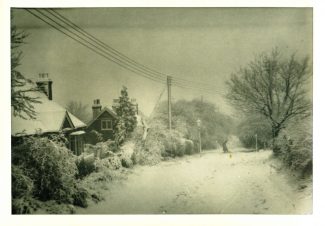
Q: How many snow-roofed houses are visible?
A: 2